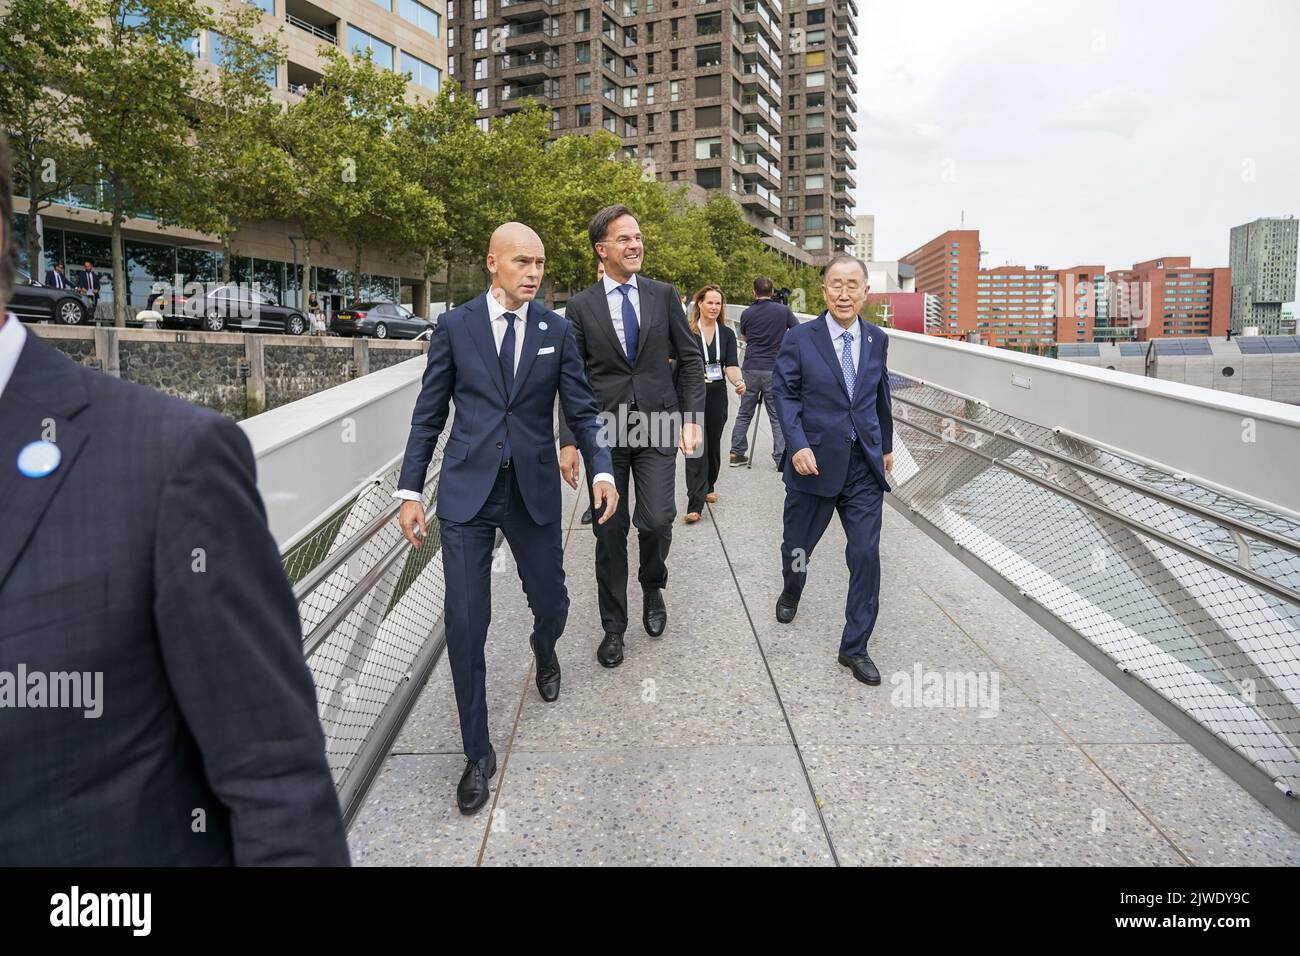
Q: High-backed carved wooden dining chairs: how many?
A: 0